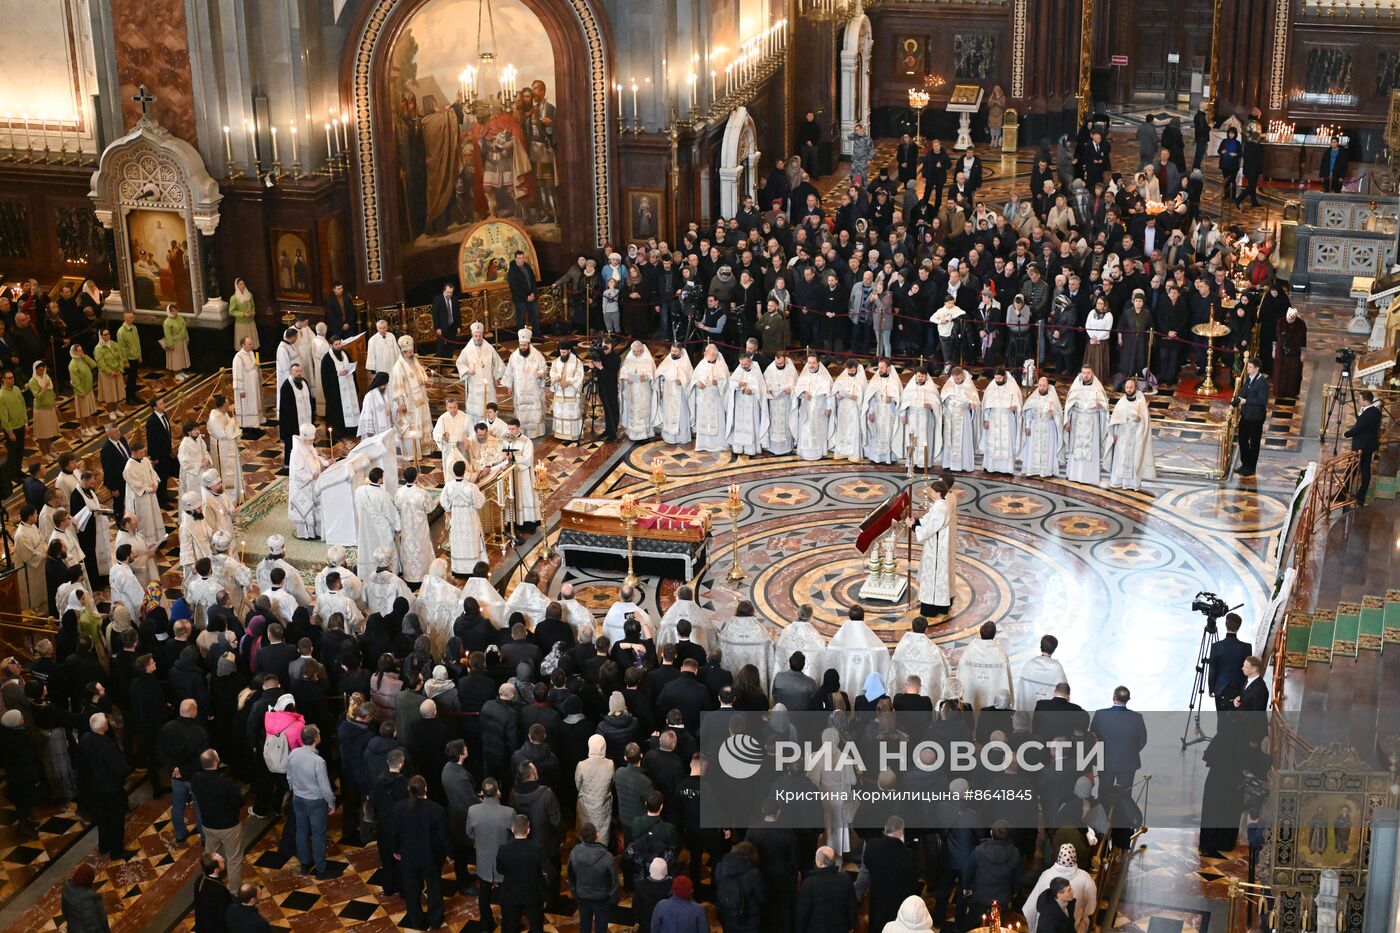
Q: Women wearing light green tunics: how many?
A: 5